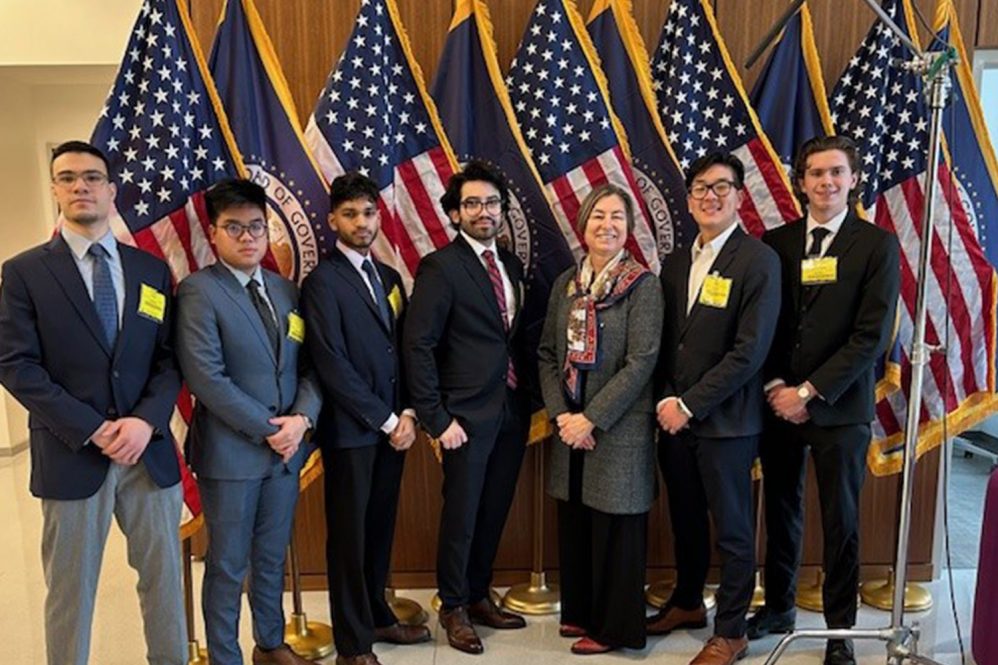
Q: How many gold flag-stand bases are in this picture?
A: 9